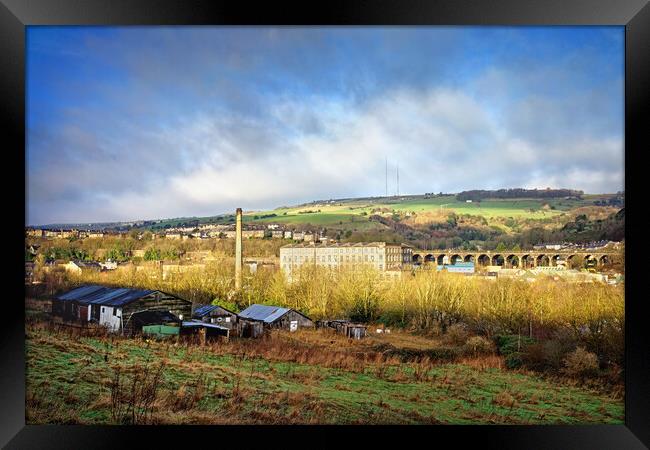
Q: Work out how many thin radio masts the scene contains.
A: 2